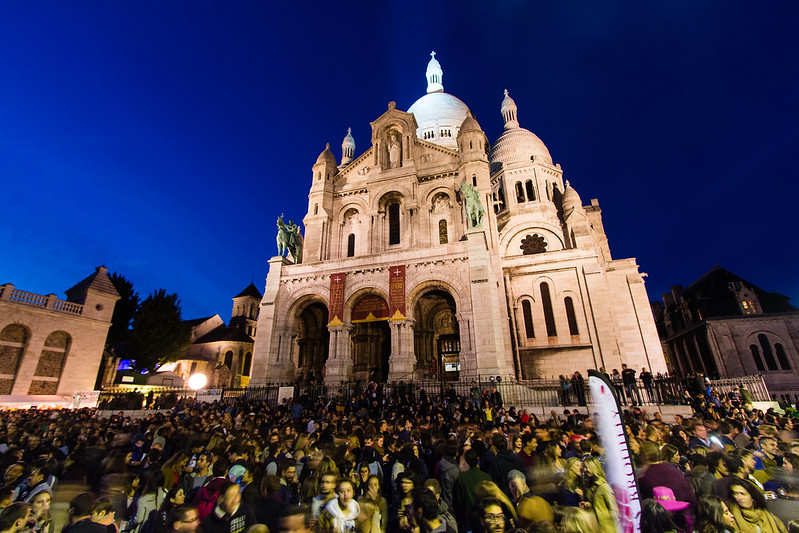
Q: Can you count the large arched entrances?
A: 3